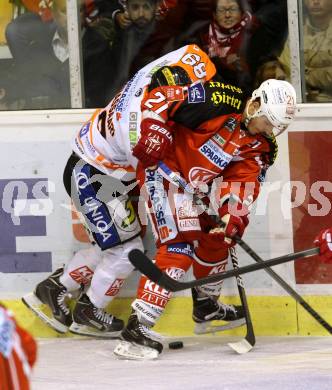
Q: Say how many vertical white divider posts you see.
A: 2